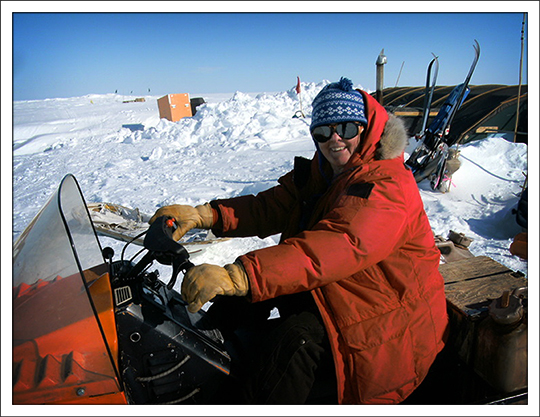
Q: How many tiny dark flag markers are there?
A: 3